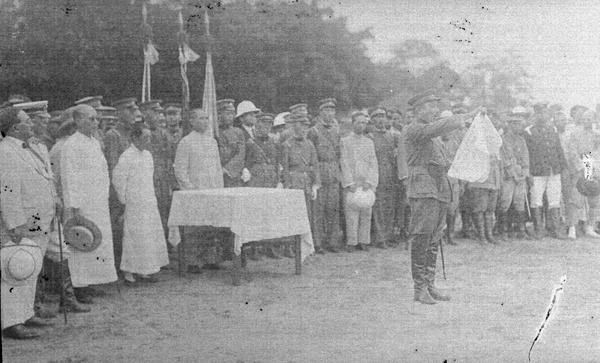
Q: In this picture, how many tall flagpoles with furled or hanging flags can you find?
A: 3